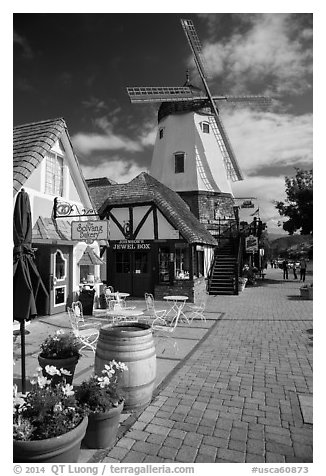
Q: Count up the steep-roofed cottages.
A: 2